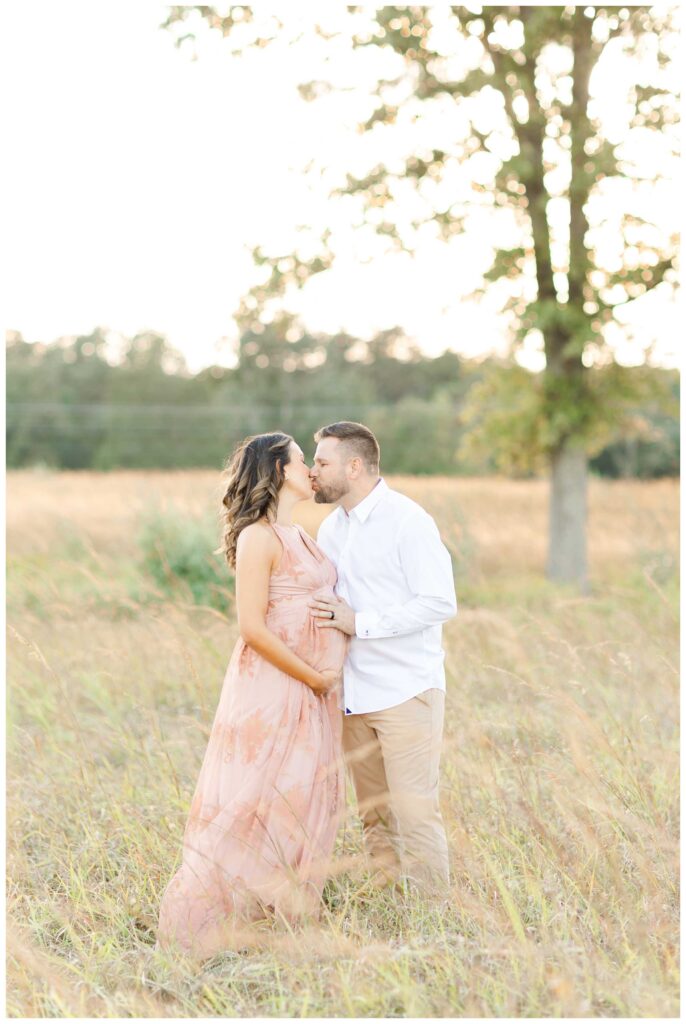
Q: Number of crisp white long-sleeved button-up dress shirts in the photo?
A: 1